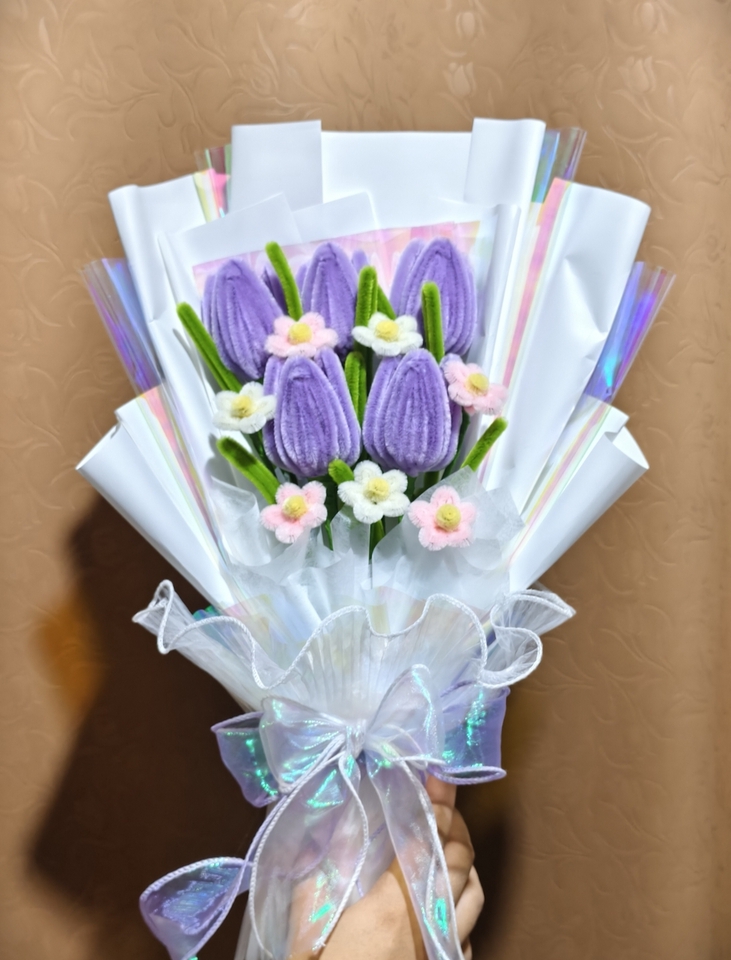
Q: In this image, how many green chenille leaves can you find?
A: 9